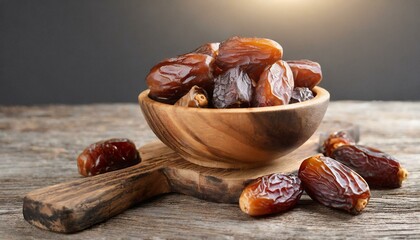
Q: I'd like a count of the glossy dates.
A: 13